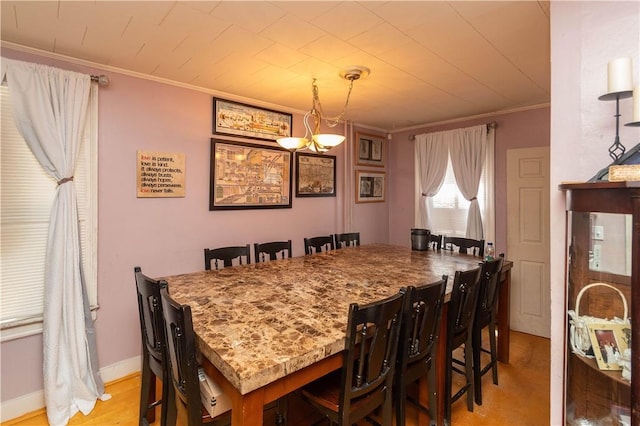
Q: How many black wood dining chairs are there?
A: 12